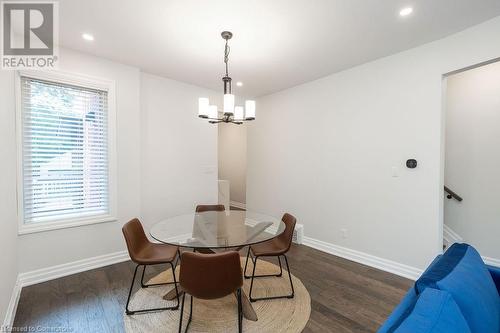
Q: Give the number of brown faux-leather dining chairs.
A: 4